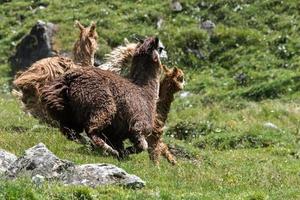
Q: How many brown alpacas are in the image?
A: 3